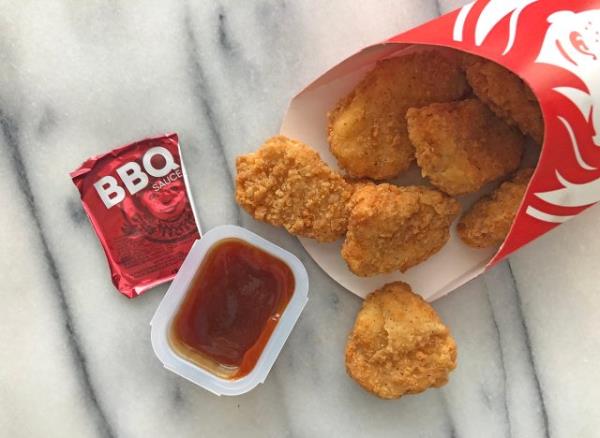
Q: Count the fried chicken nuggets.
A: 7